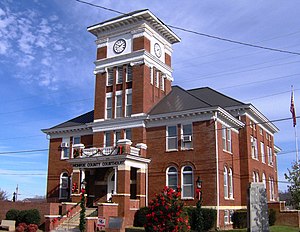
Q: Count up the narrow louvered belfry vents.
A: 6